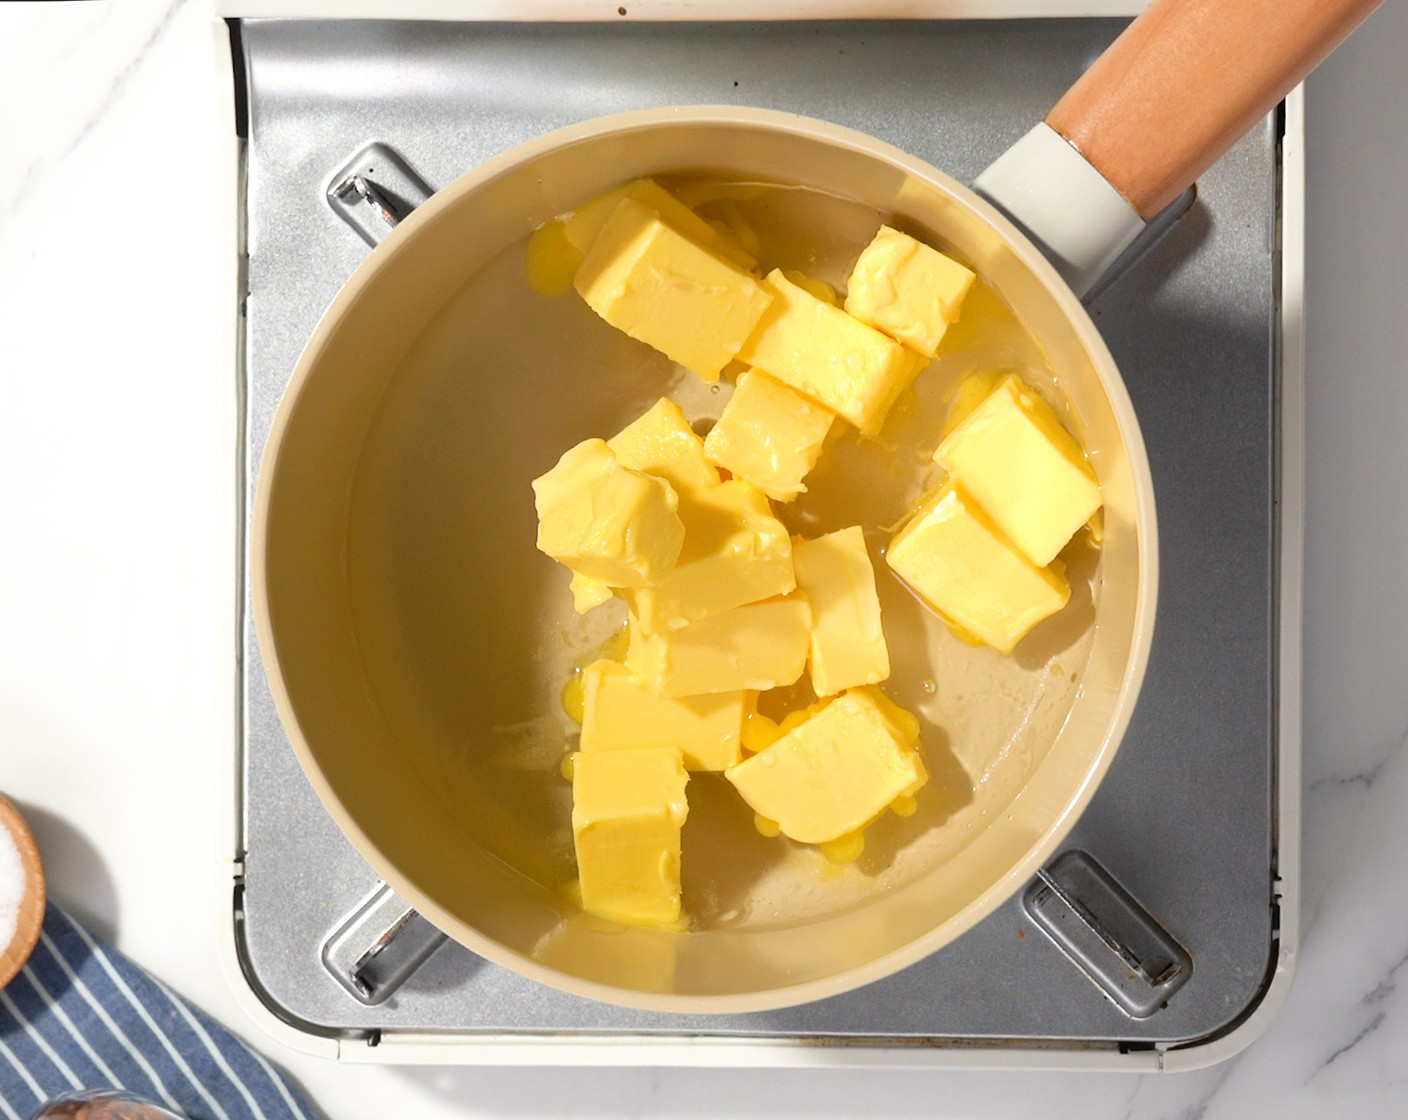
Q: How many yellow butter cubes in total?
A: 15